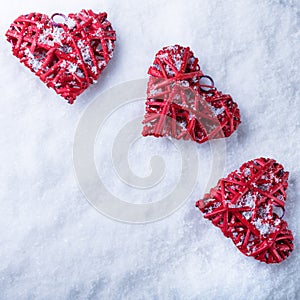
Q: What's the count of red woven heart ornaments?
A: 3